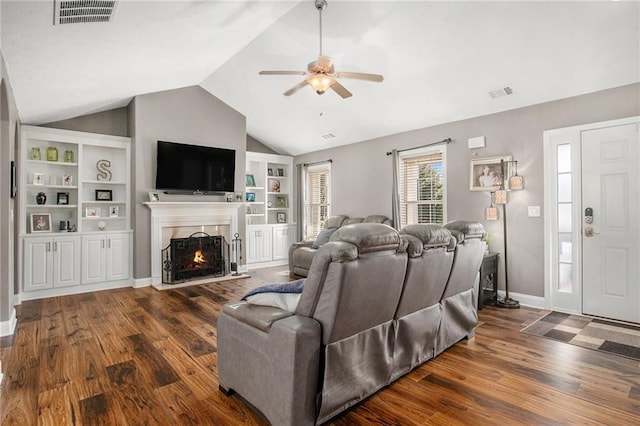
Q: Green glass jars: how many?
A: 3